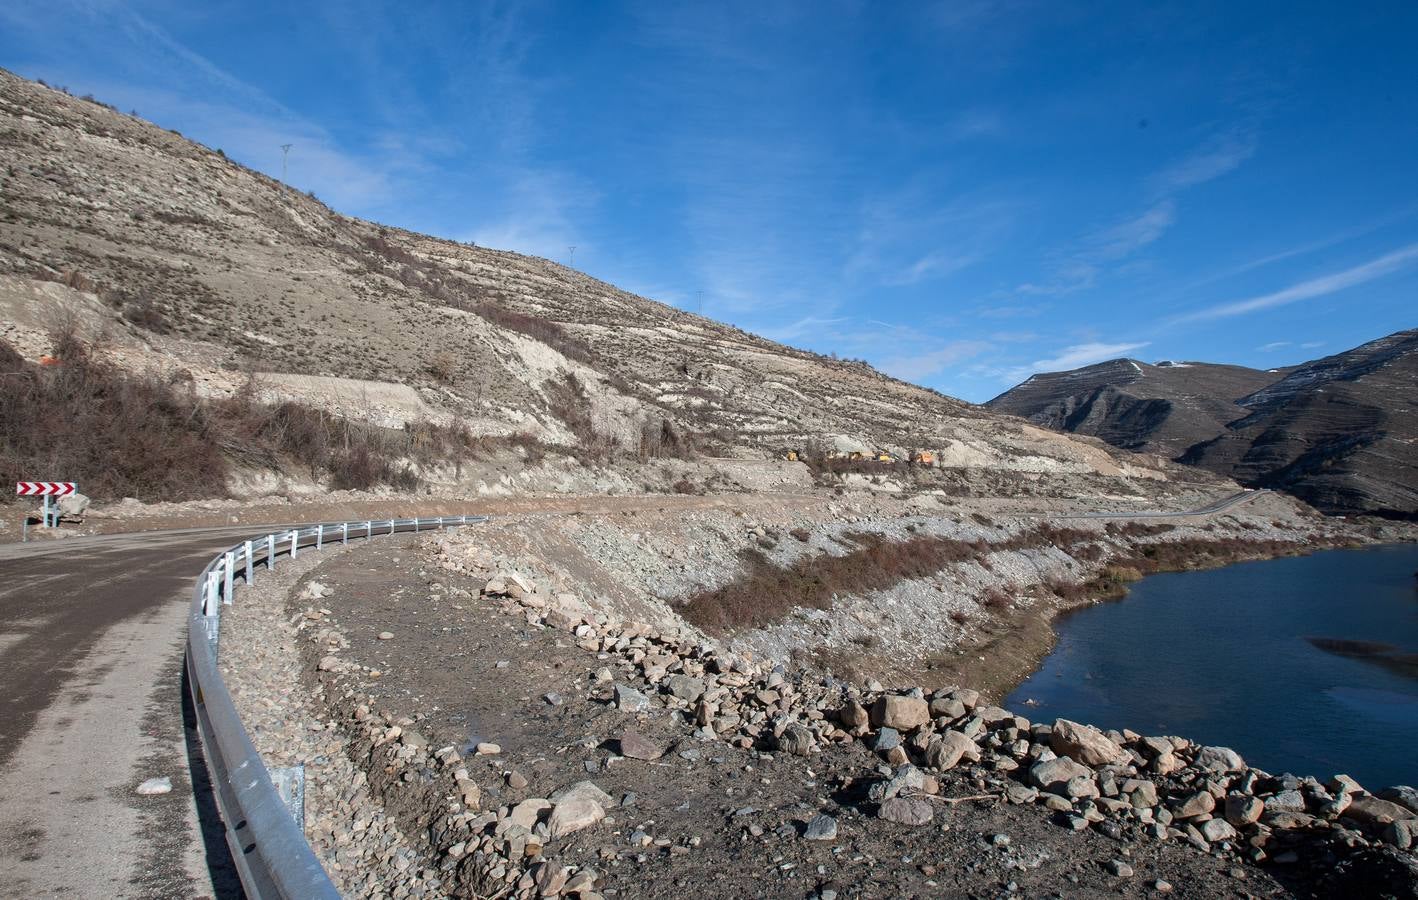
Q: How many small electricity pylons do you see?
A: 3